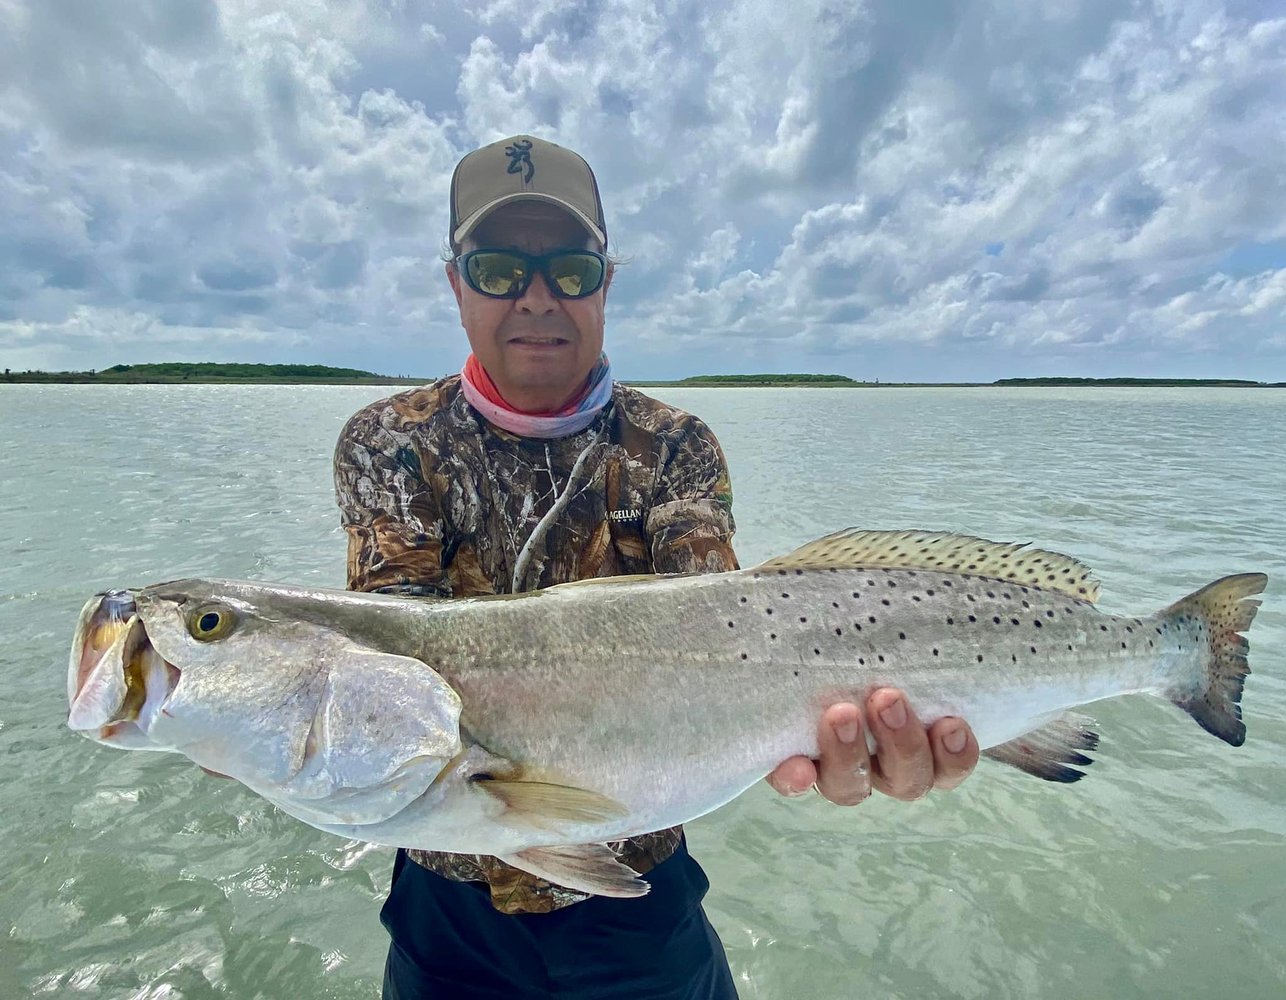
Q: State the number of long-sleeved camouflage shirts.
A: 1